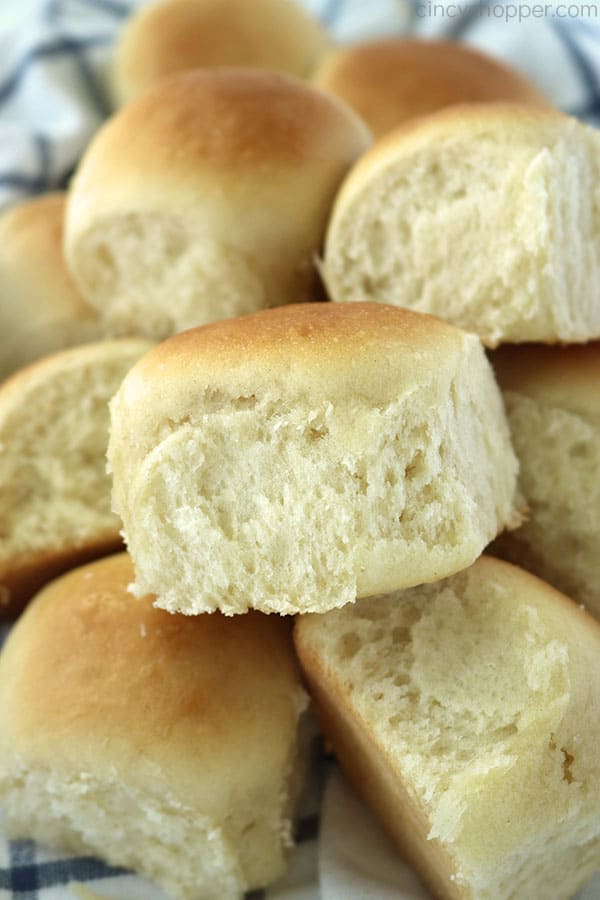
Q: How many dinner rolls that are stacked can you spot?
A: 10